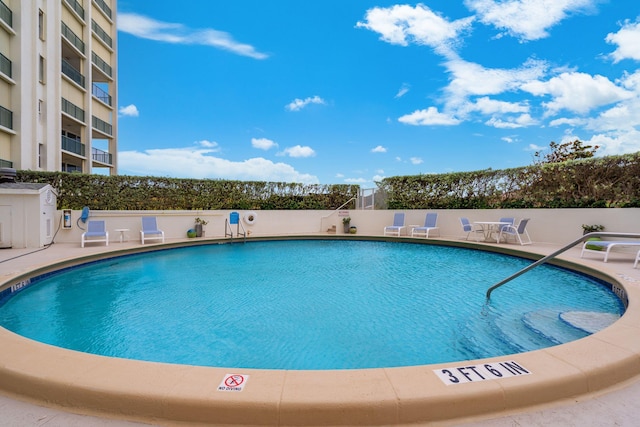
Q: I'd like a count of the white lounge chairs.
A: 5